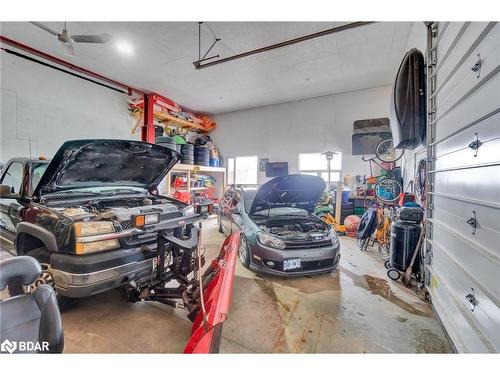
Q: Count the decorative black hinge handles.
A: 4